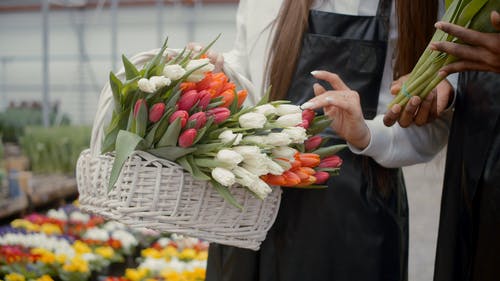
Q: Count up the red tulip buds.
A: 13